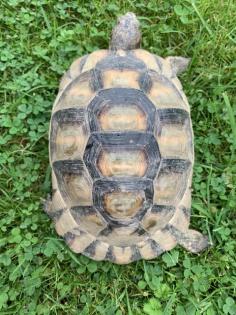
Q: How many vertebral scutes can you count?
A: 5